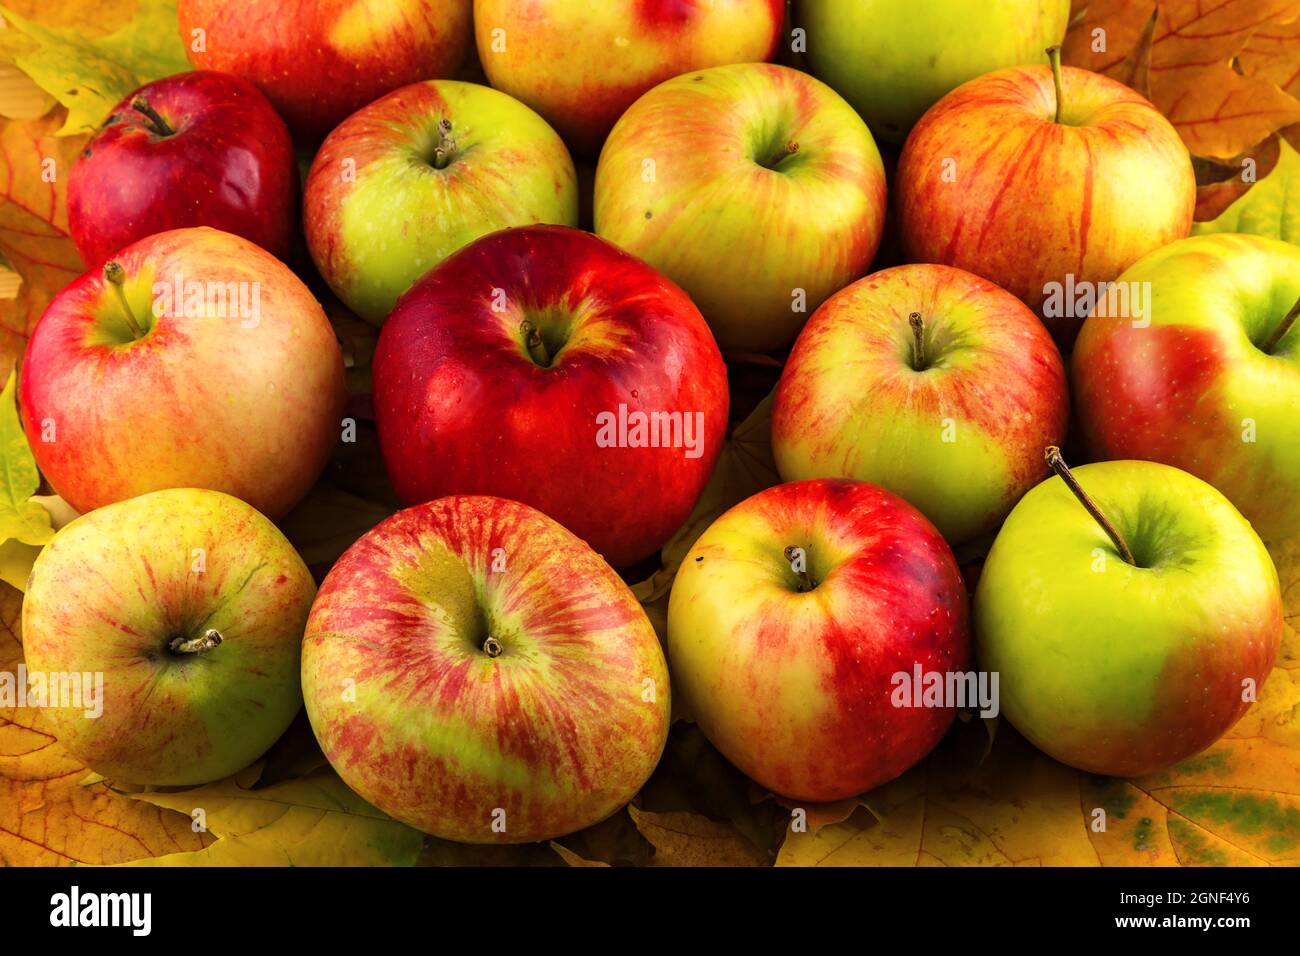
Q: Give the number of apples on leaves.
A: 15